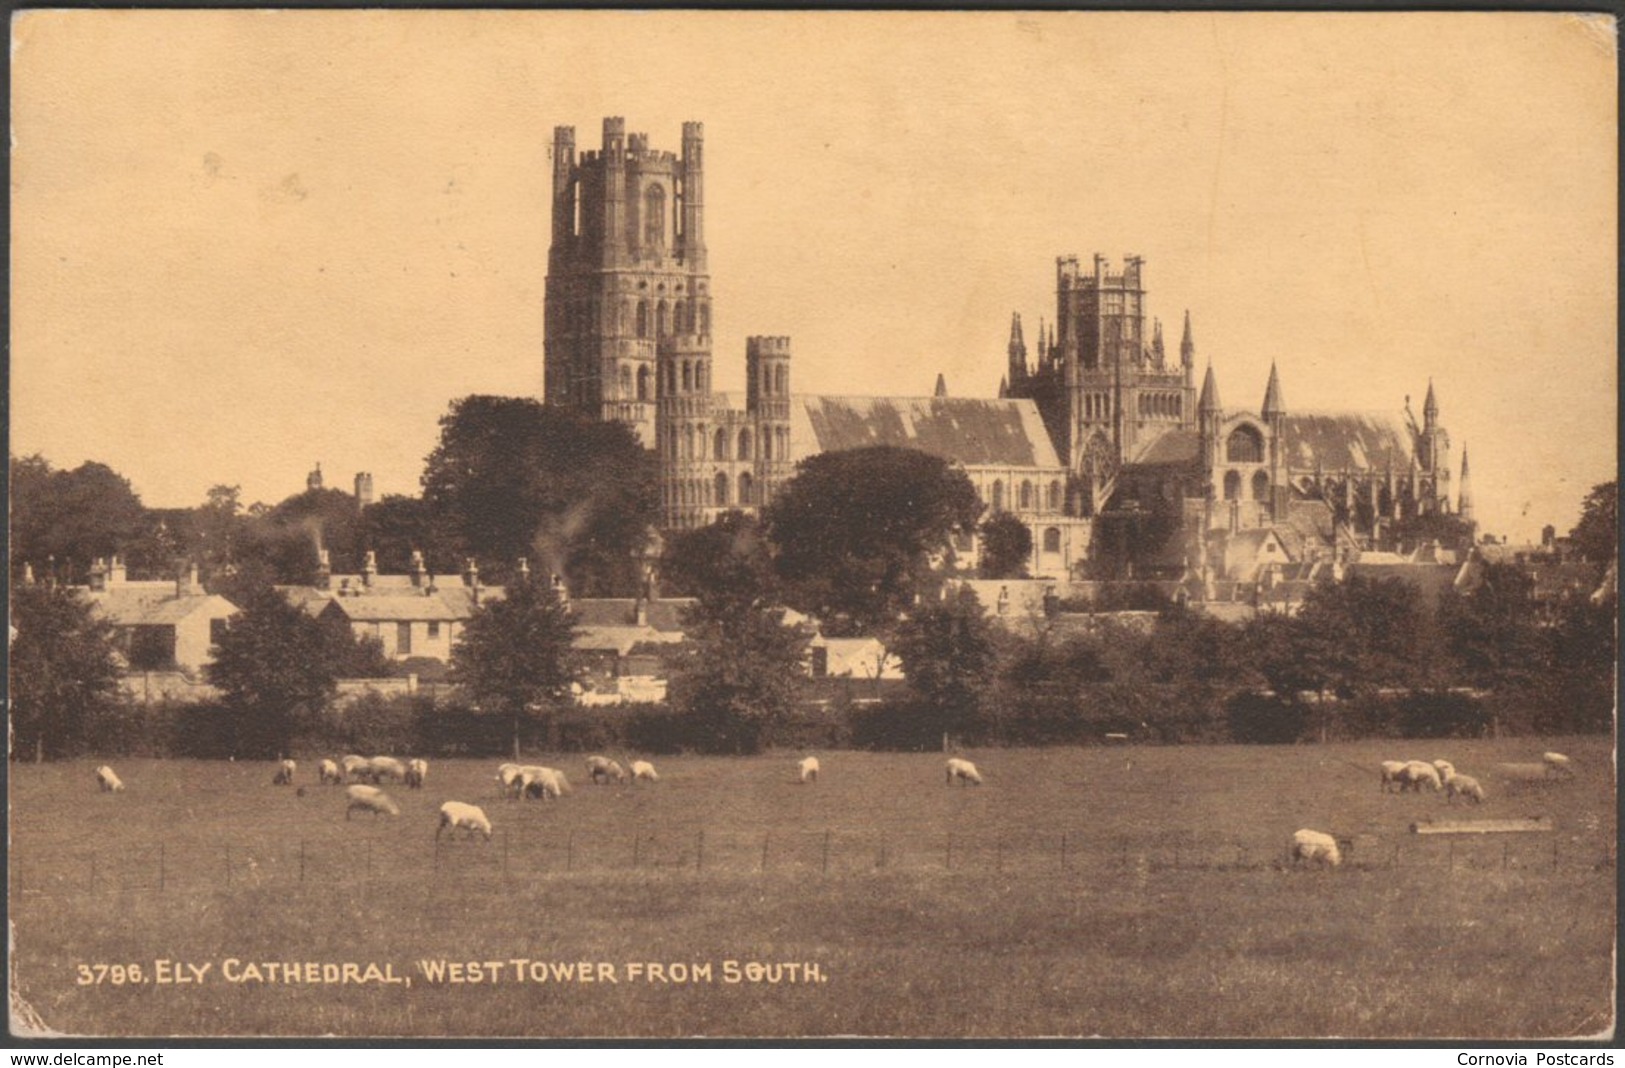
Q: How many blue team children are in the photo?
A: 0